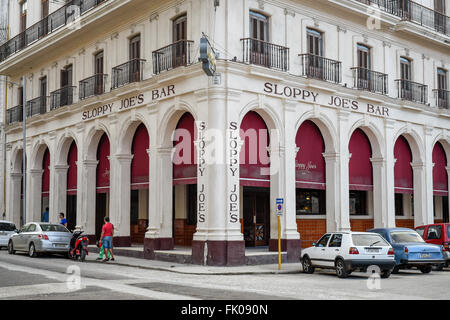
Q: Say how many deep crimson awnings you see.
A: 10